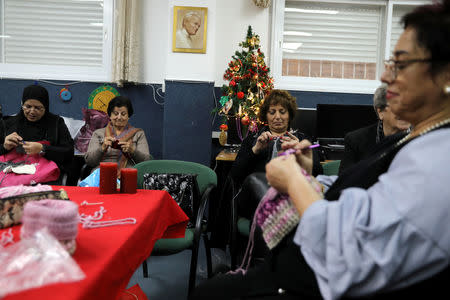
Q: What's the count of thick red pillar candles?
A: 2